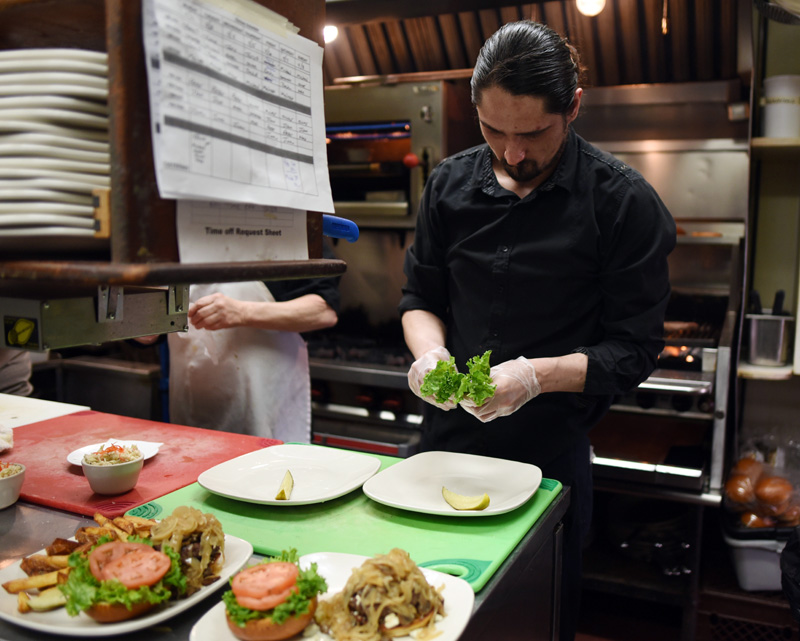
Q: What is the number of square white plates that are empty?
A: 0